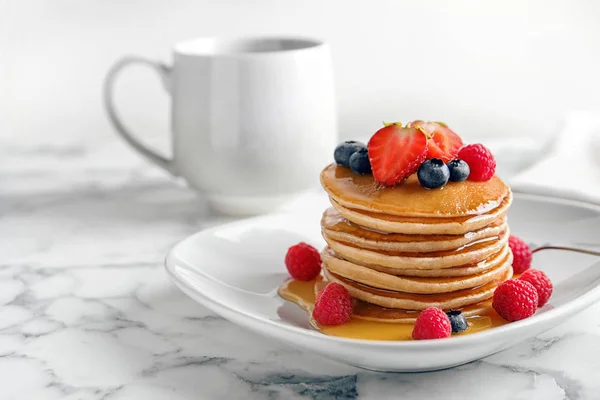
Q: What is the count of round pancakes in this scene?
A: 8